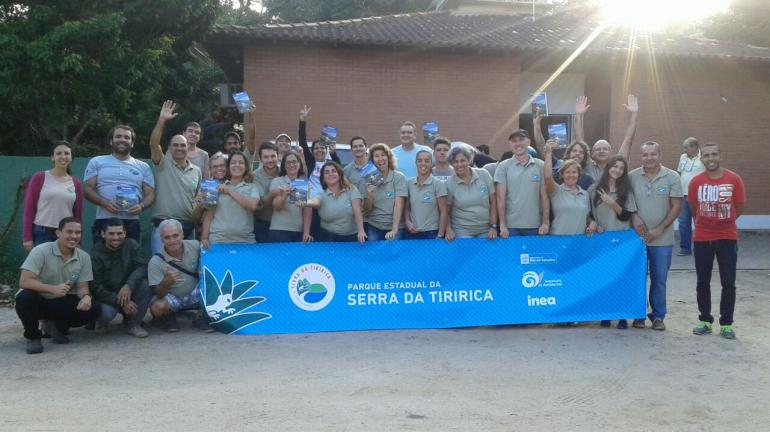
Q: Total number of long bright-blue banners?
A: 1